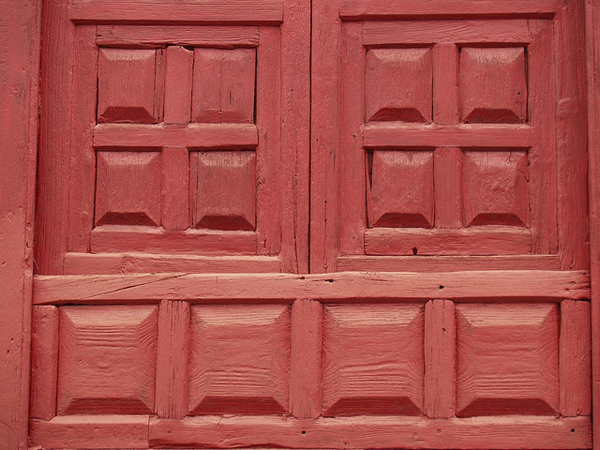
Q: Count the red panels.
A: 12